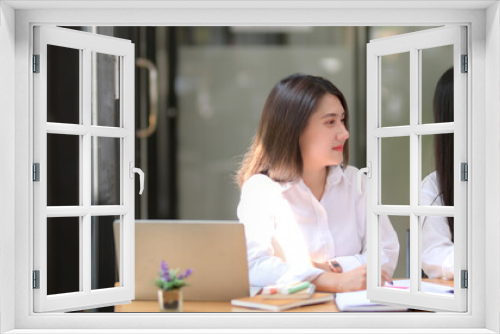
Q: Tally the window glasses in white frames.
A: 12